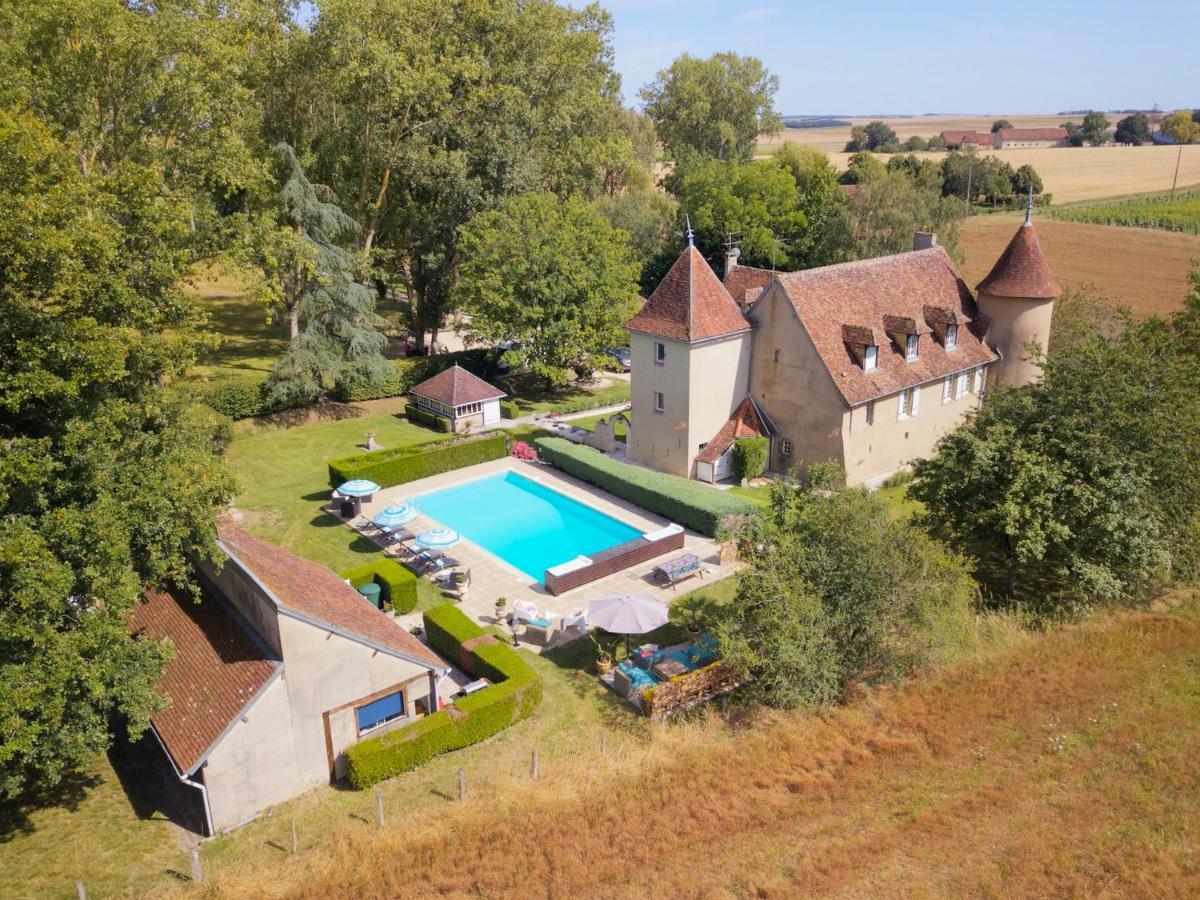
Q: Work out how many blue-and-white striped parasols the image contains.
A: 3